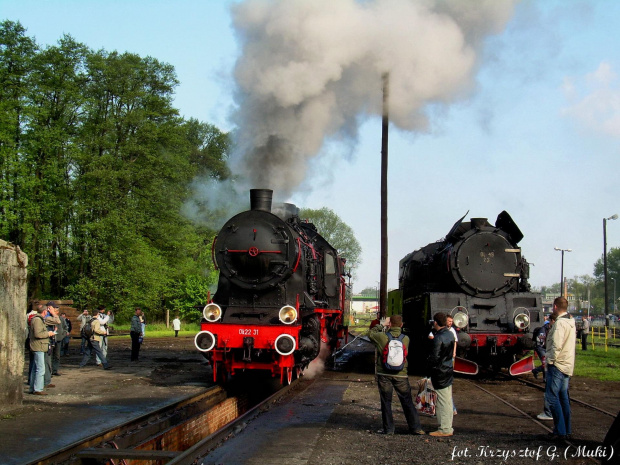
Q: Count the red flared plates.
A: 2